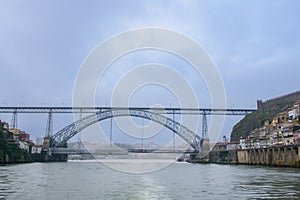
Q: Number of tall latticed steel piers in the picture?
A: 3